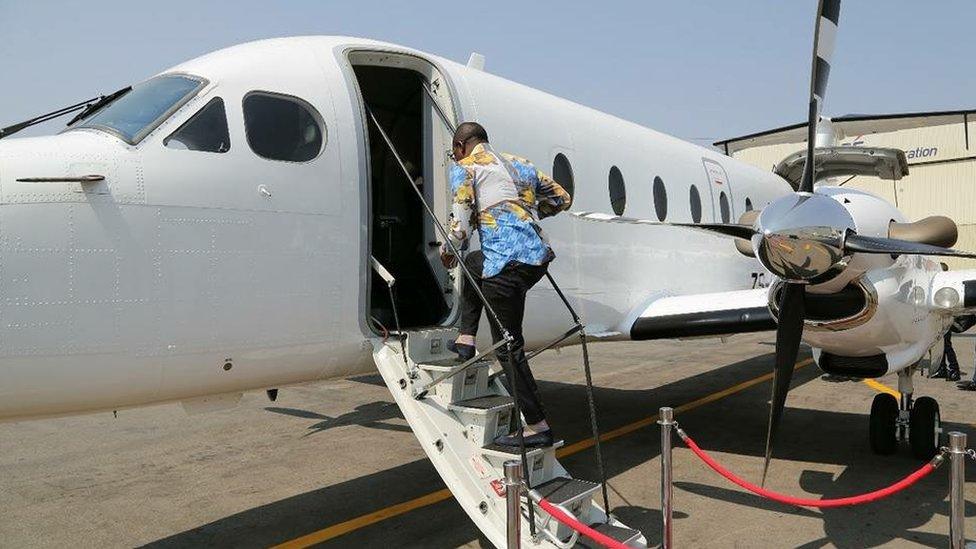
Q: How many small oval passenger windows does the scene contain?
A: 6